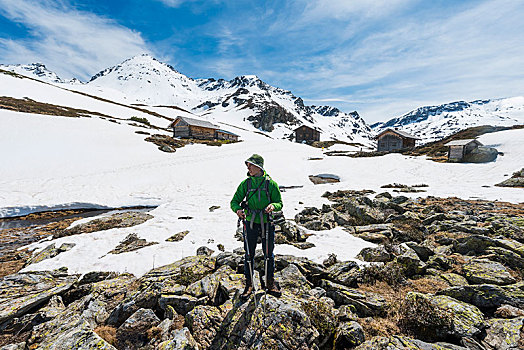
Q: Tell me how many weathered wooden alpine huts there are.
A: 4